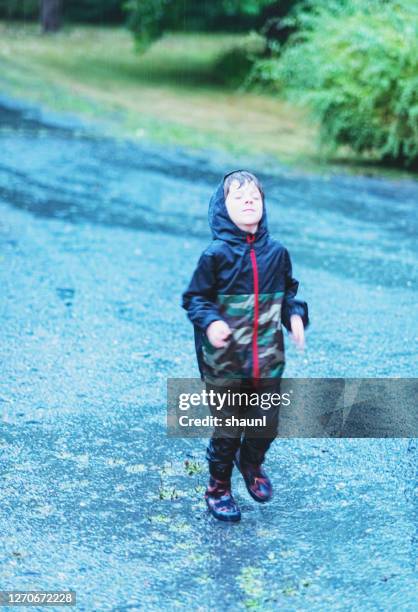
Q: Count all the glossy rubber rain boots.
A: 2